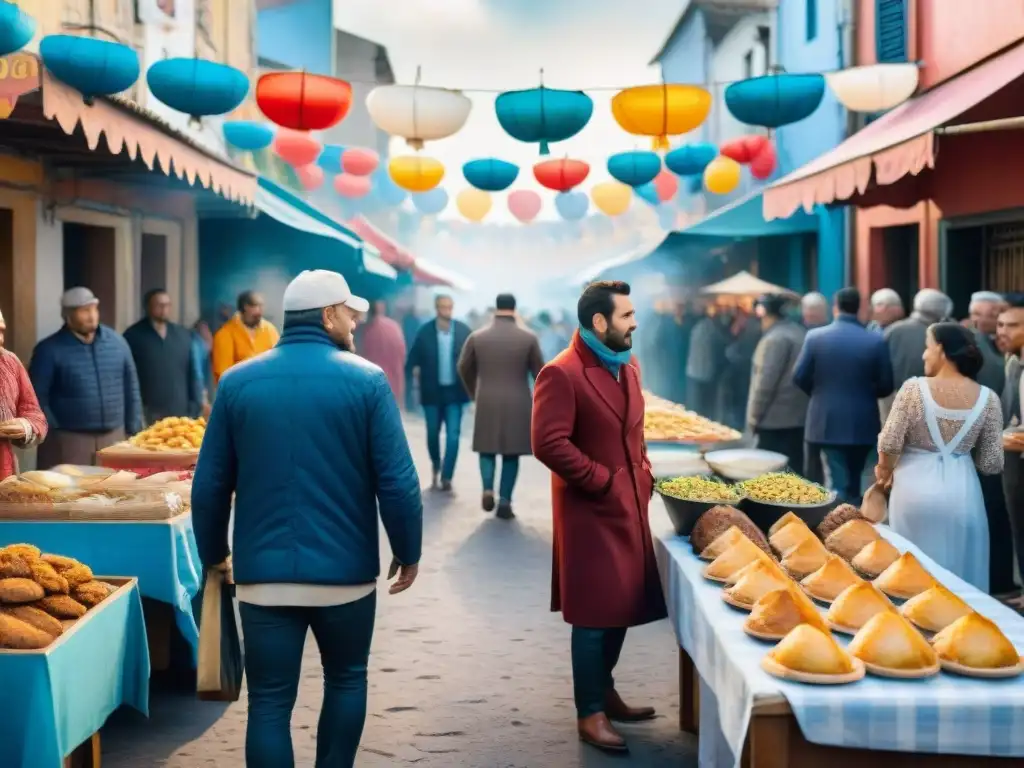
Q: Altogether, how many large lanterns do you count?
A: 9